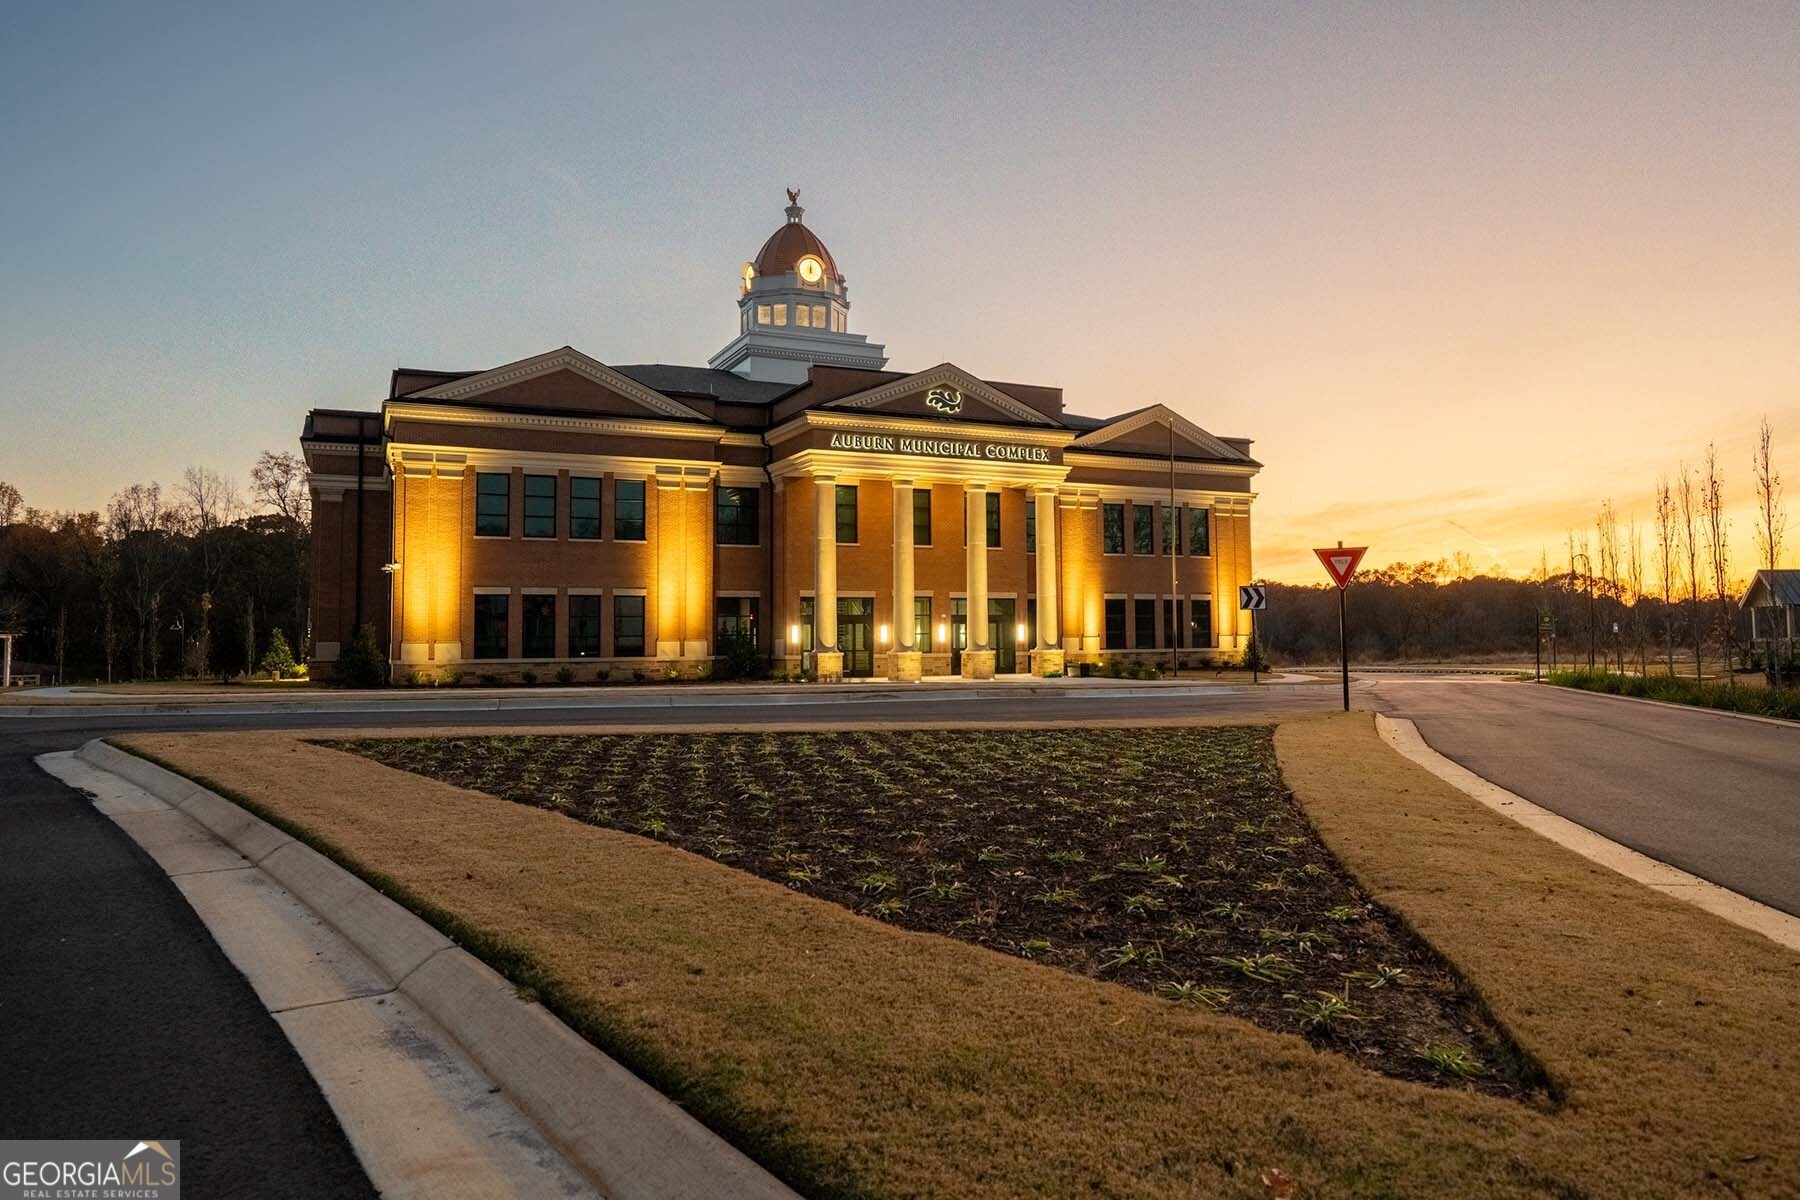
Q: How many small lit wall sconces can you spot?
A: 4